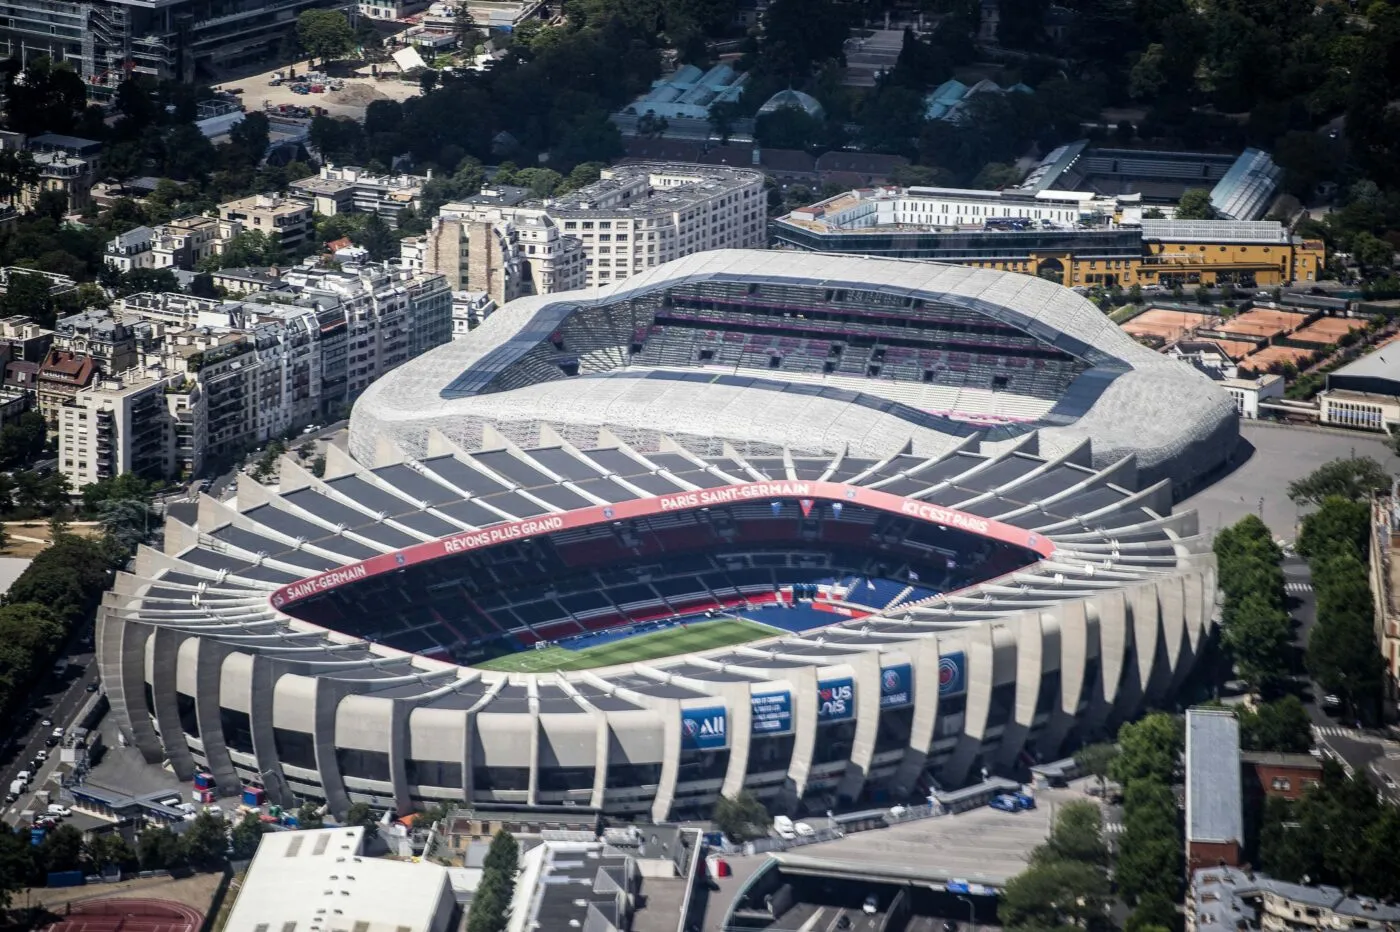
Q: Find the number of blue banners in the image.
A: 5